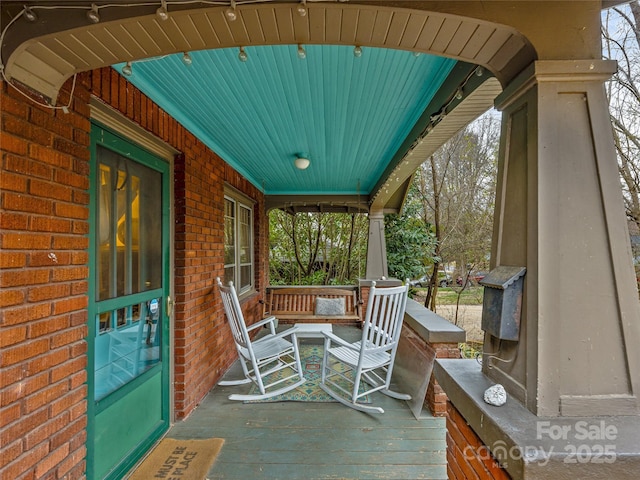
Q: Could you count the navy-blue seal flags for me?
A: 0